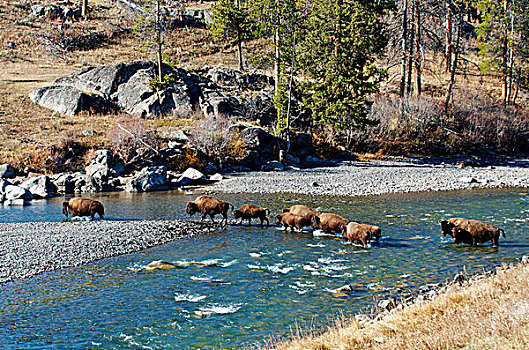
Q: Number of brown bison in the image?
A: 10